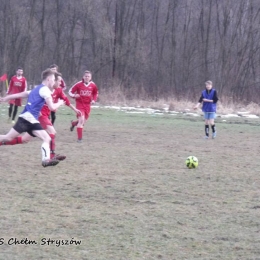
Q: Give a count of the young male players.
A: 6